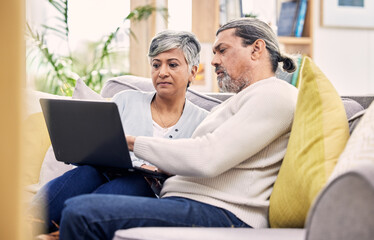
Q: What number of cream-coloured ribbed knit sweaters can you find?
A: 1